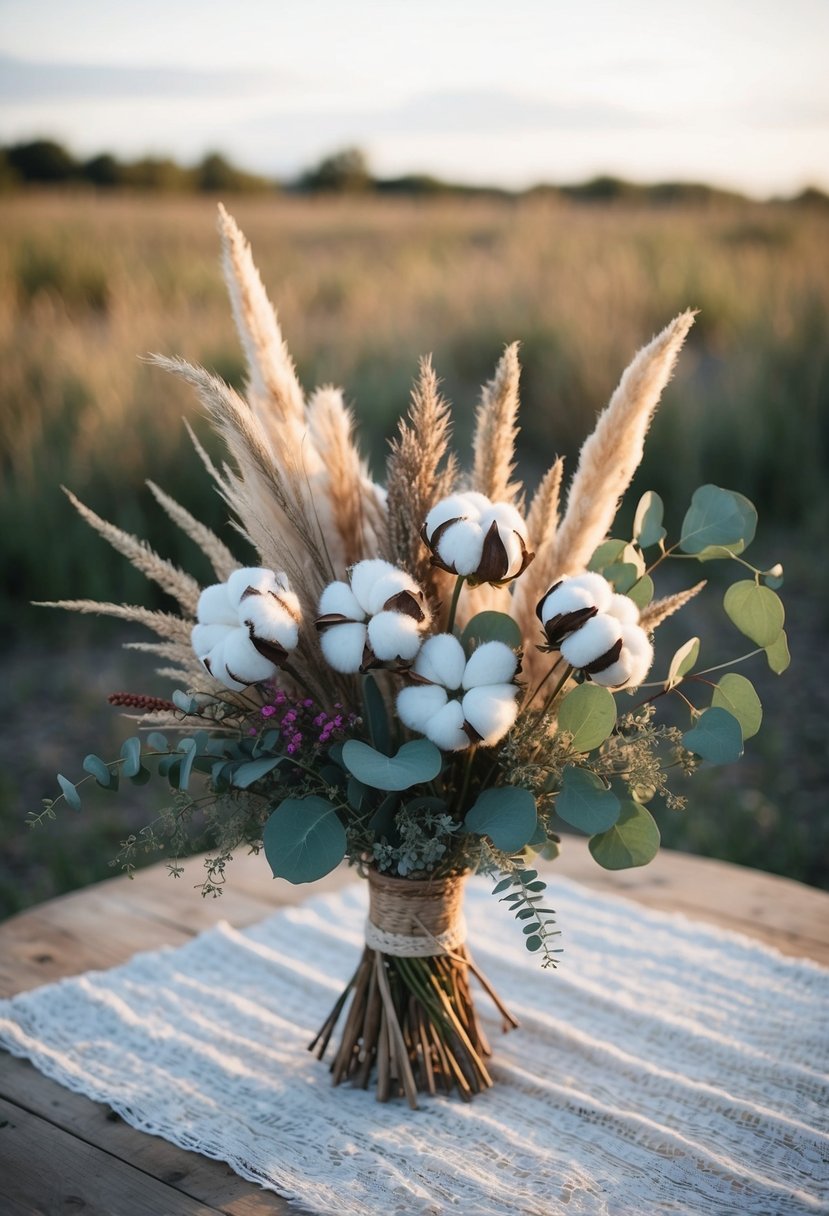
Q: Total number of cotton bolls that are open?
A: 5